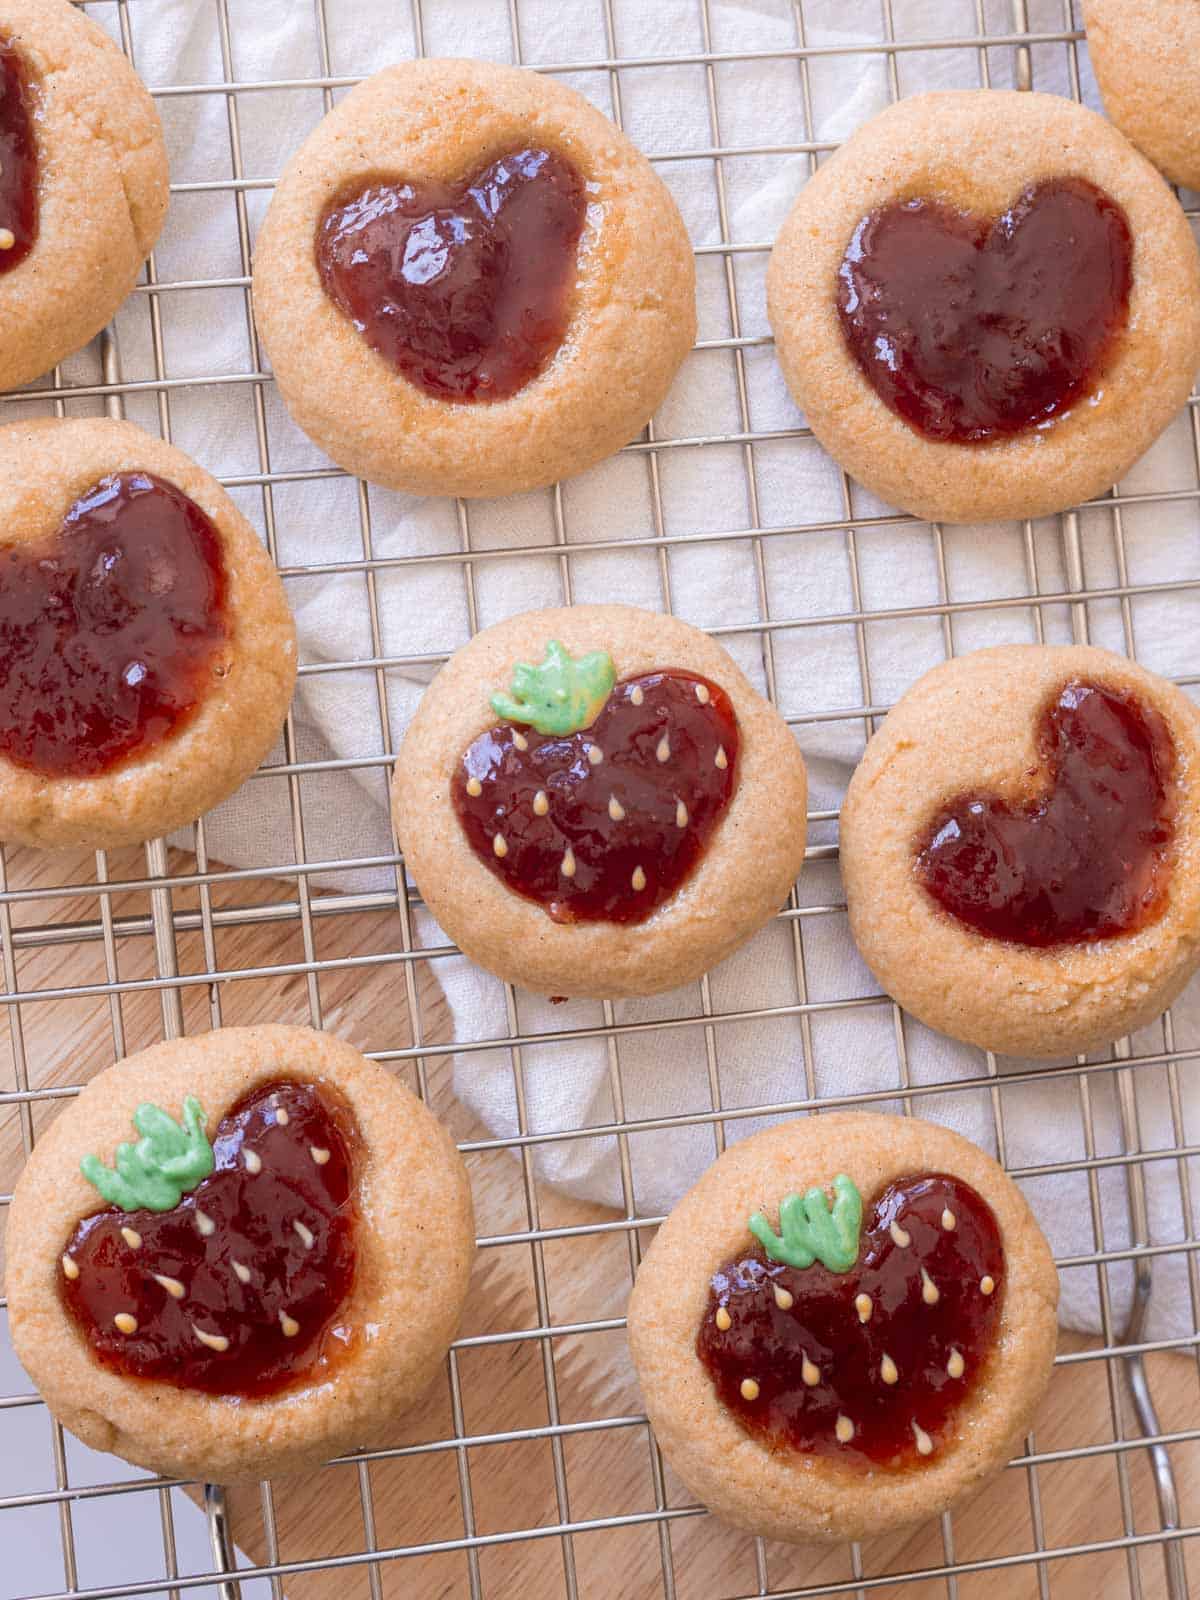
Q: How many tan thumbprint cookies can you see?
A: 9